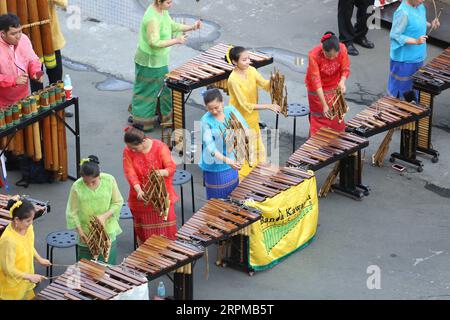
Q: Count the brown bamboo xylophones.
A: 9